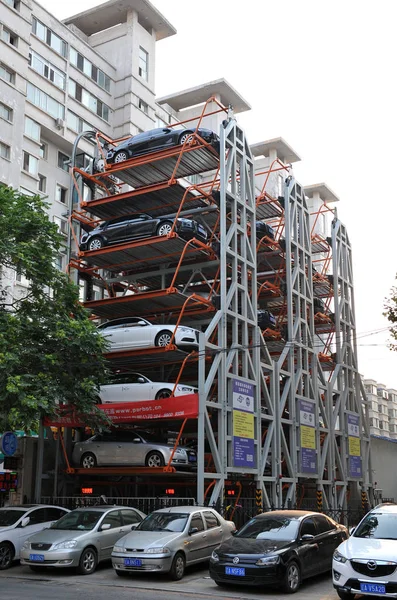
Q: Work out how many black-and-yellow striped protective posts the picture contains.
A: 3